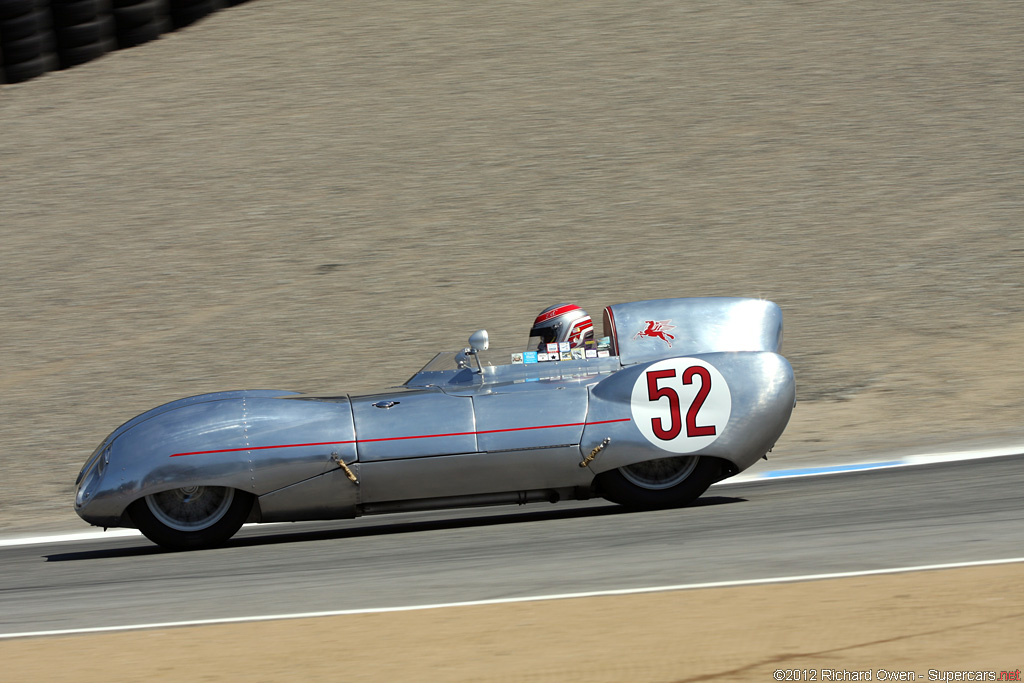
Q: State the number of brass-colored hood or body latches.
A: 2